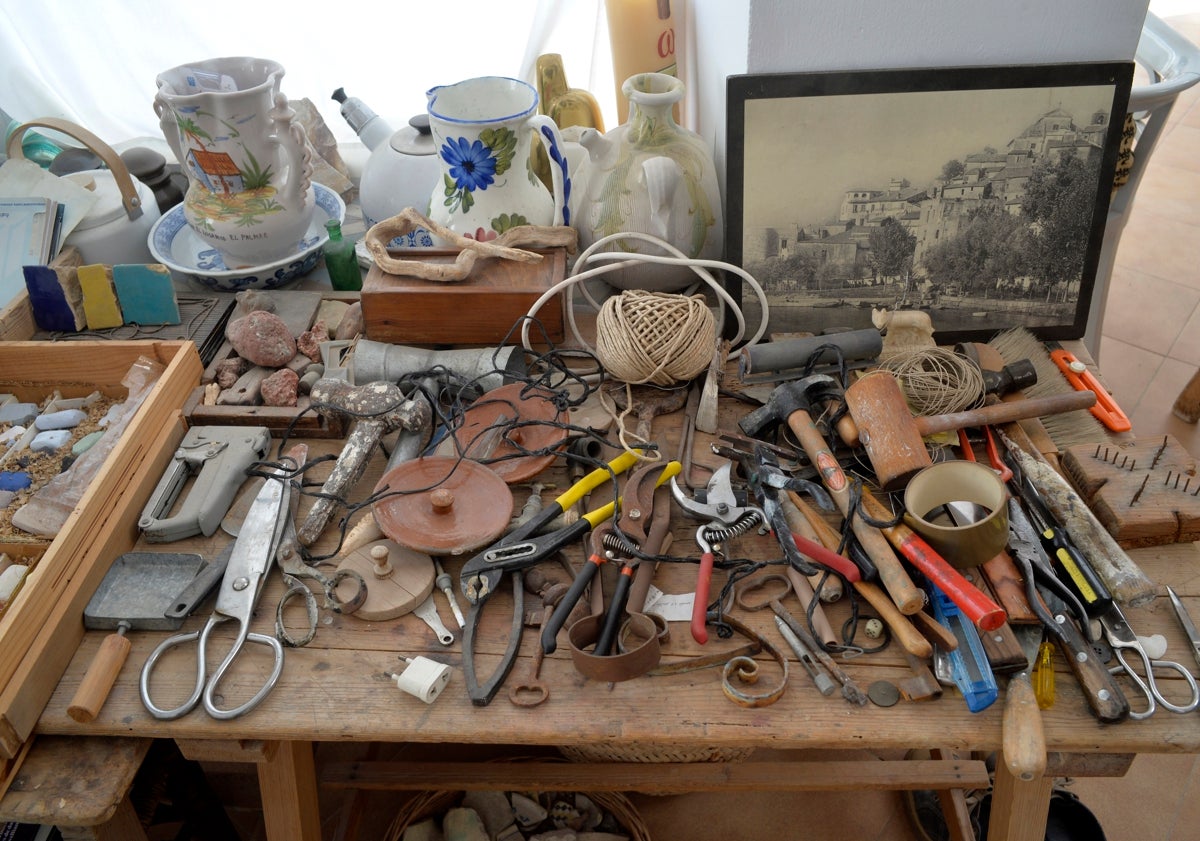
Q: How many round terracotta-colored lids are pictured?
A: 2